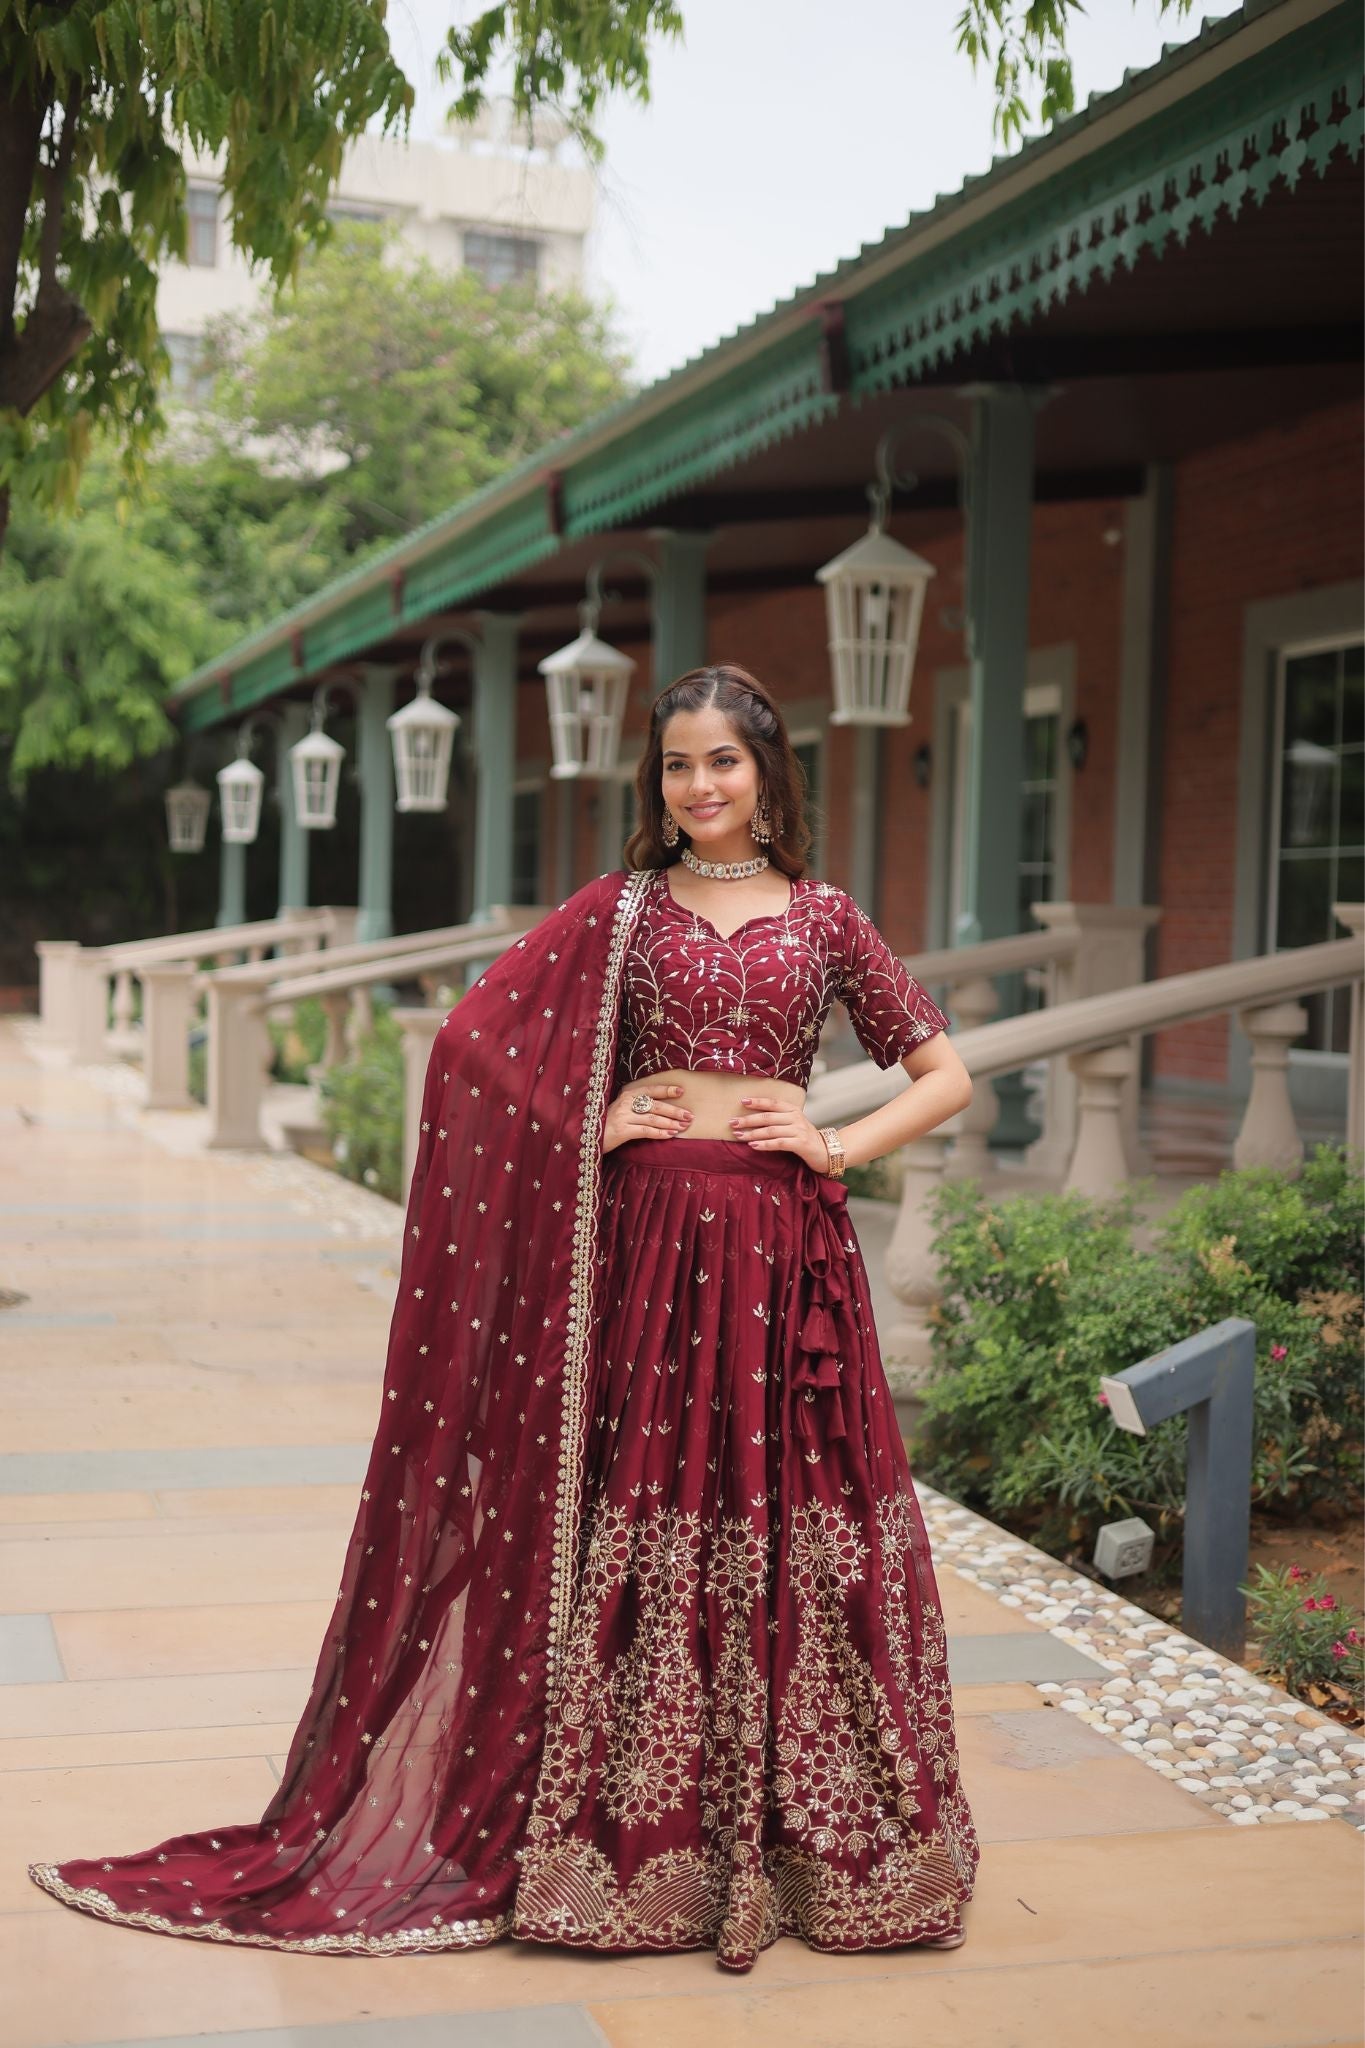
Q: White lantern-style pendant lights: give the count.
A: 6